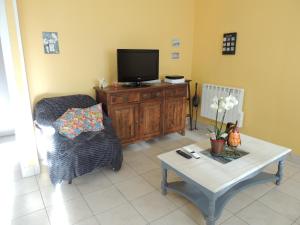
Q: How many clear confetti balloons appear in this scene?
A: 0